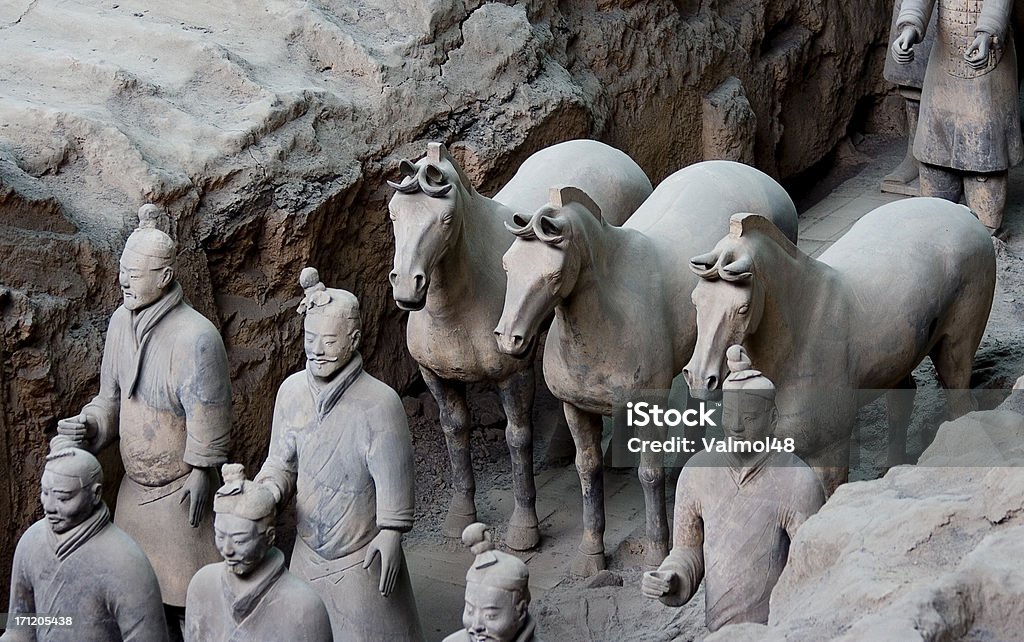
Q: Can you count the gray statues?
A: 11